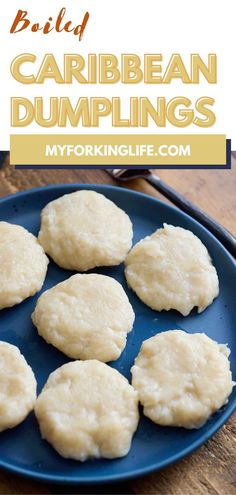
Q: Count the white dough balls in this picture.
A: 7